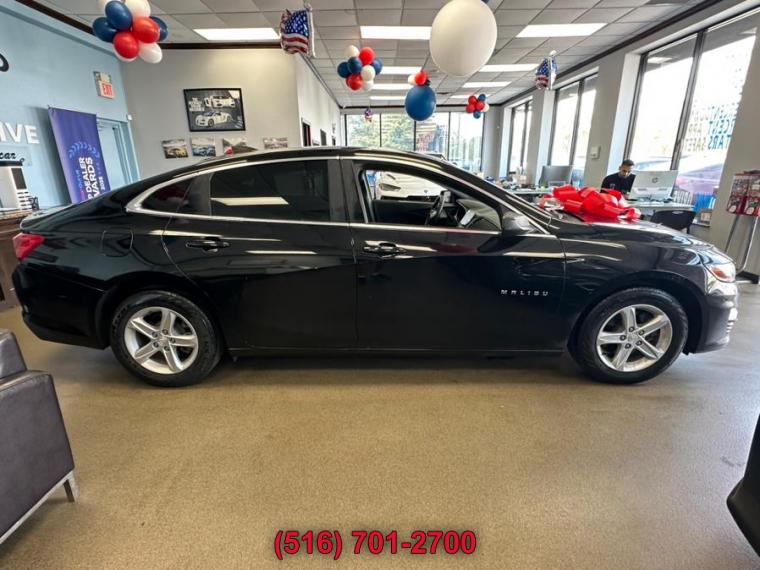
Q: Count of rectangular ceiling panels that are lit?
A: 9